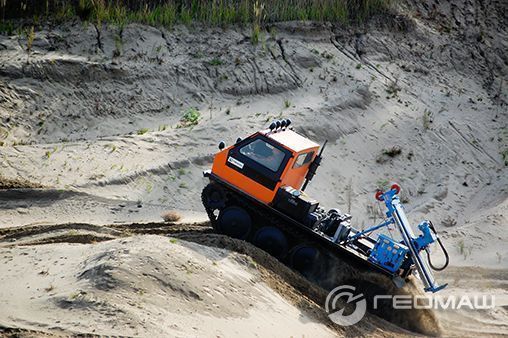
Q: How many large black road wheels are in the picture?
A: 3